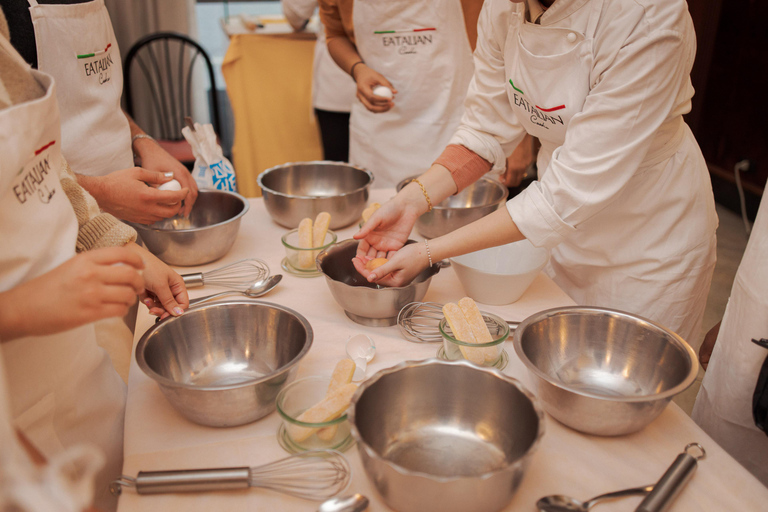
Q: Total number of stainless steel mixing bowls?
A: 7